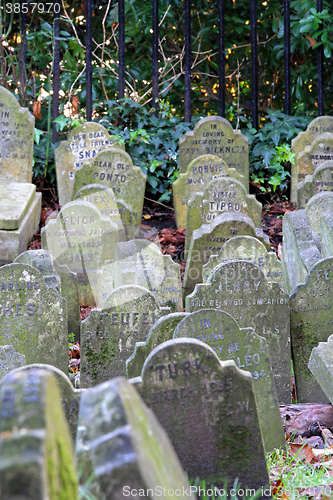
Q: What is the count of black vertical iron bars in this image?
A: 10